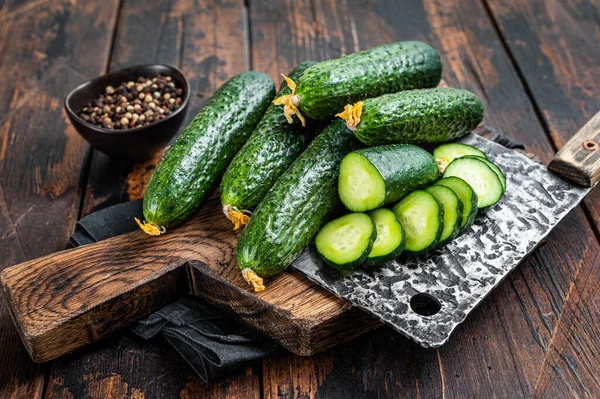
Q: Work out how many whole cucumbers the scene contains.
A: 5